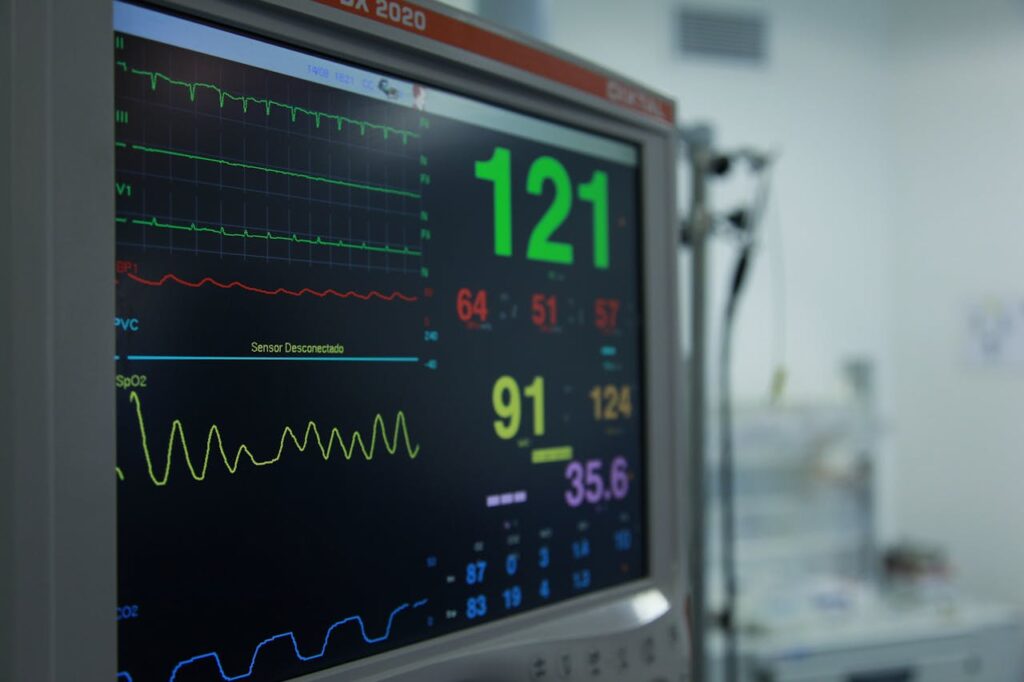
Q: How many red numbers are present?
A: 3